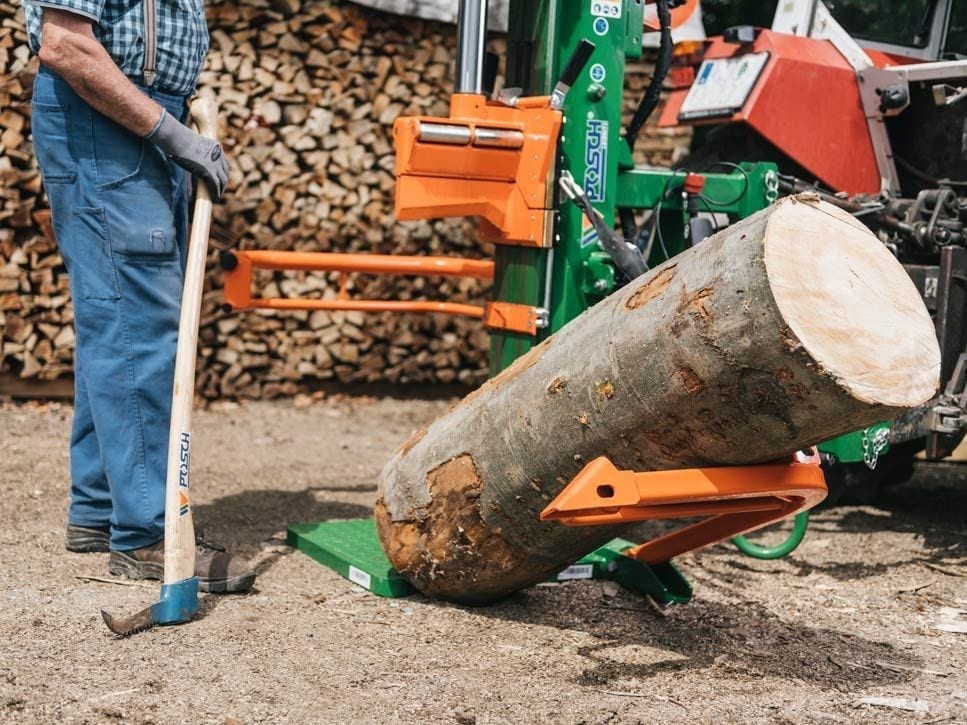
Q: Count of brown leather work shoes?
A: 2